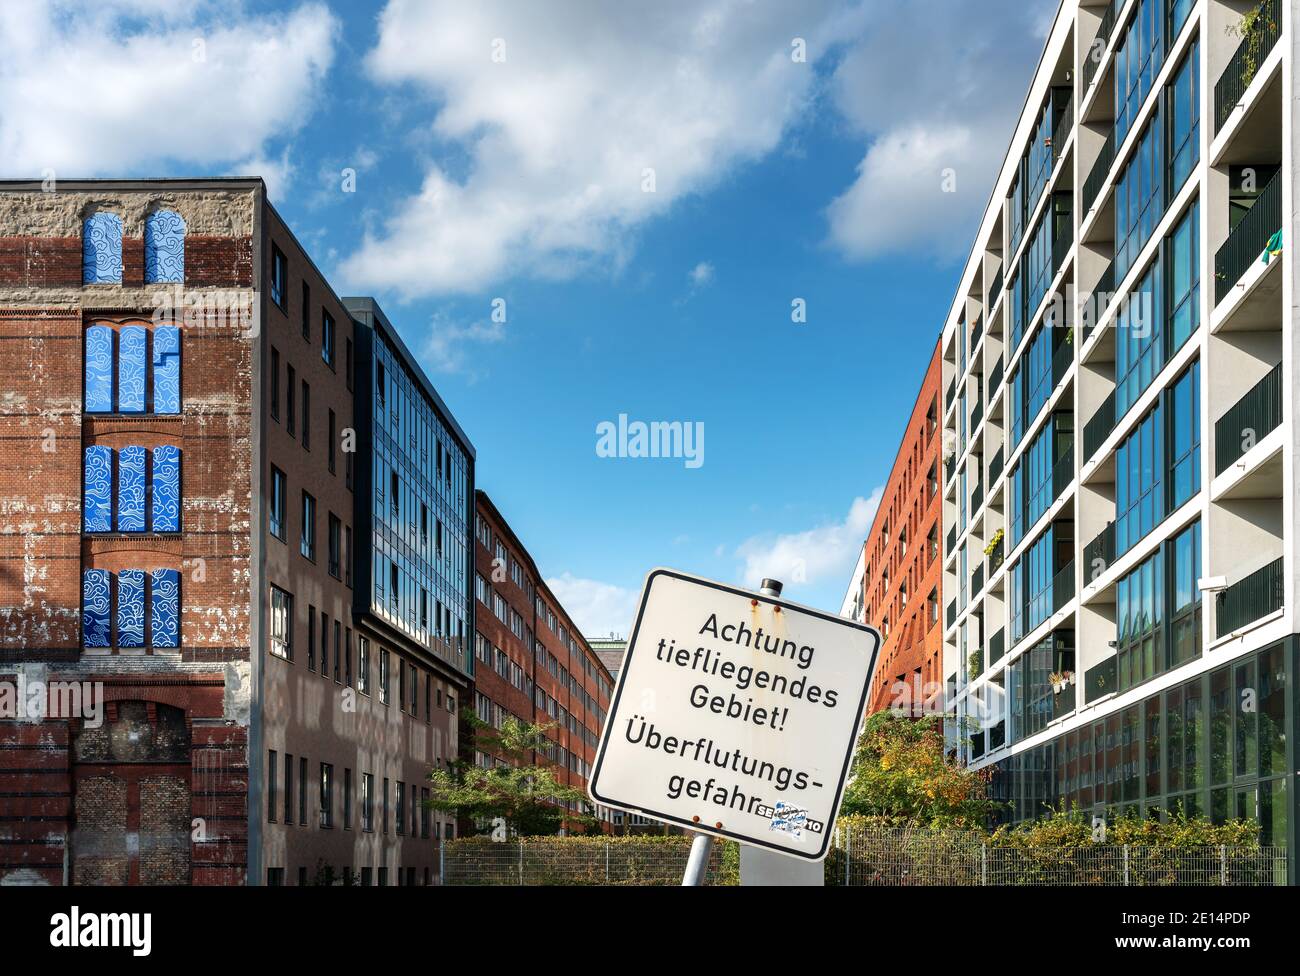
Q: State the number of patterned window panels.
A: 11